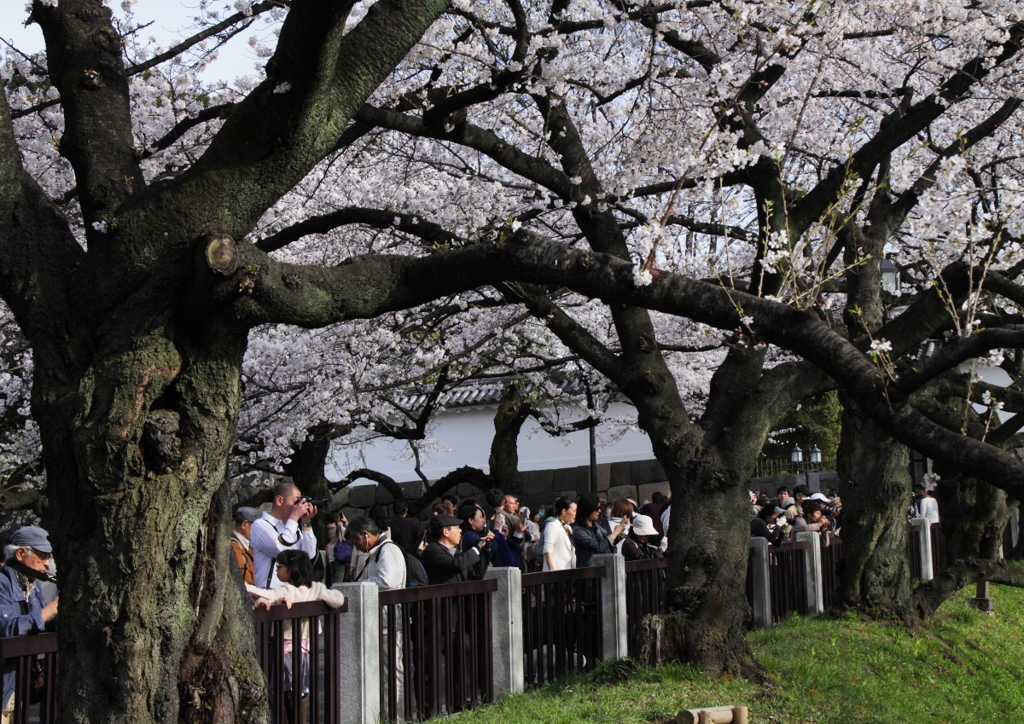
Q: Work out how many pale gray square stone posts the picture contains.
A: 6